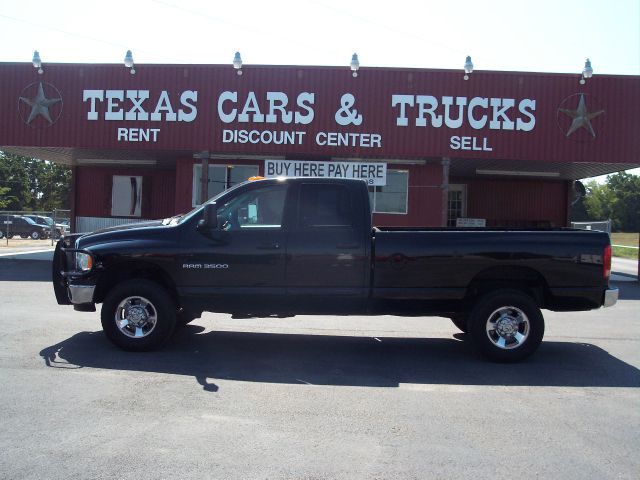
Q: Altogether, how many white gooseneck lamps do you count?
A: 6